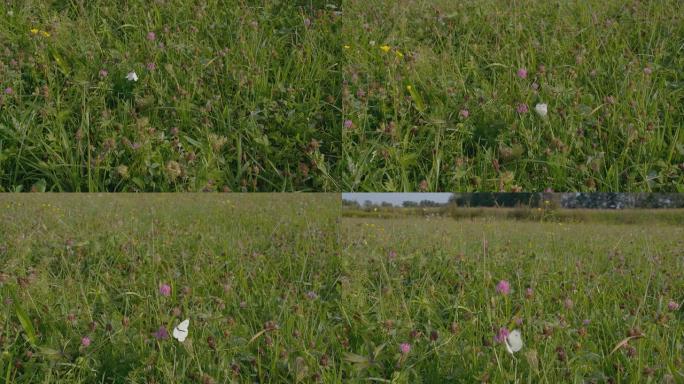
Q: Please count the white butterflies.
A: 4